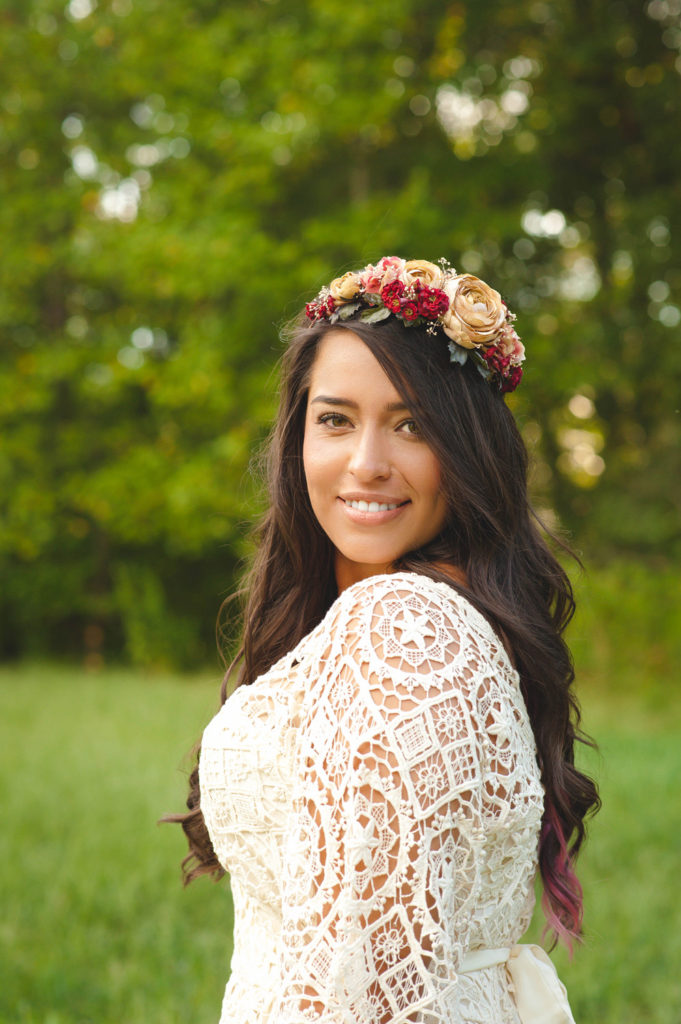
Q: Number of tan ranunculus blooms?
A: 3